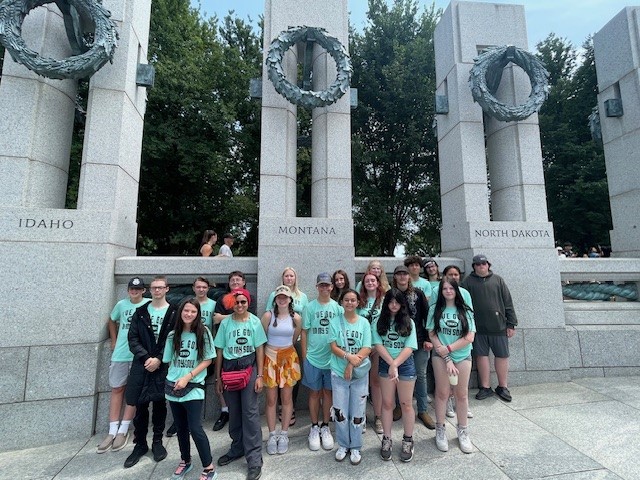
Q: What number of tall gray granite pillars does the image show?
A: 4